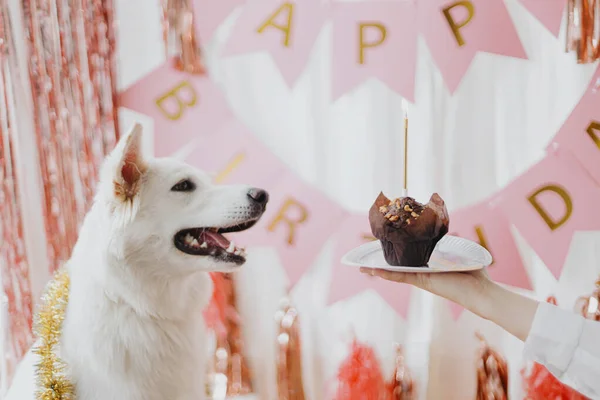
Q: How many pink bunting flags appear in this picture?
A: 12